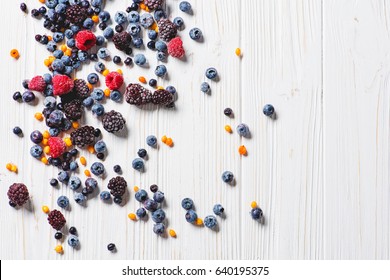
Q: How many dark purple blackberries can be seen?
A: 13